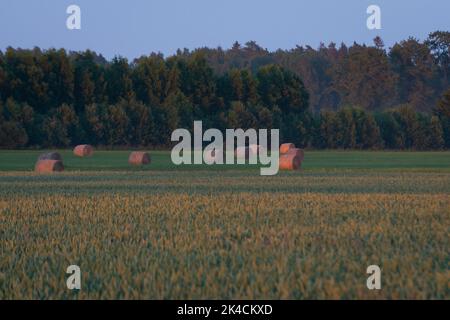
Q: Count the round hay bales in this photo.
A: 10